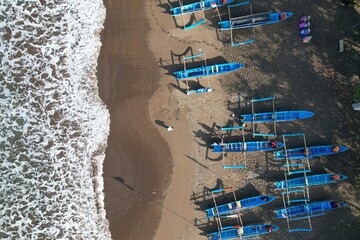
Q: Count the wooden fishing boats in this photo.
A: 10